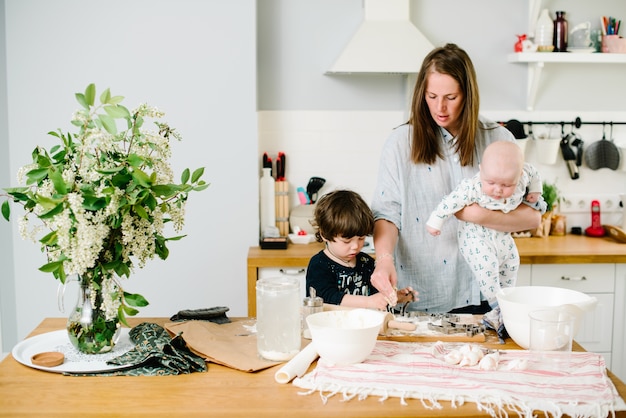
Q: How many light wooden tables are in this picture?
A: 1